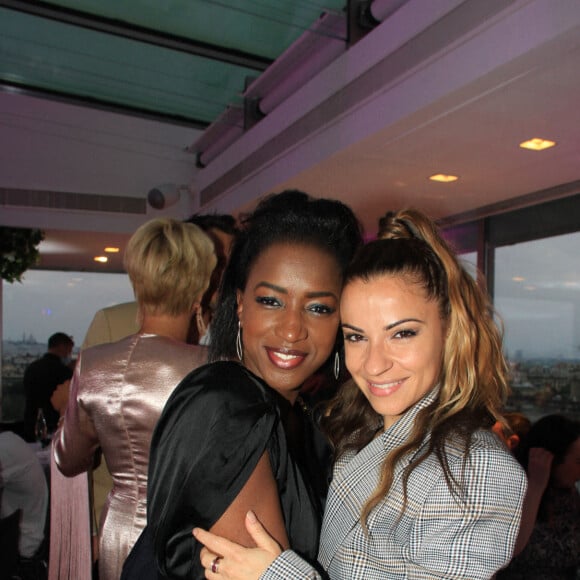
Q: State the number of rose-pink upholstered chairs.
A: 0